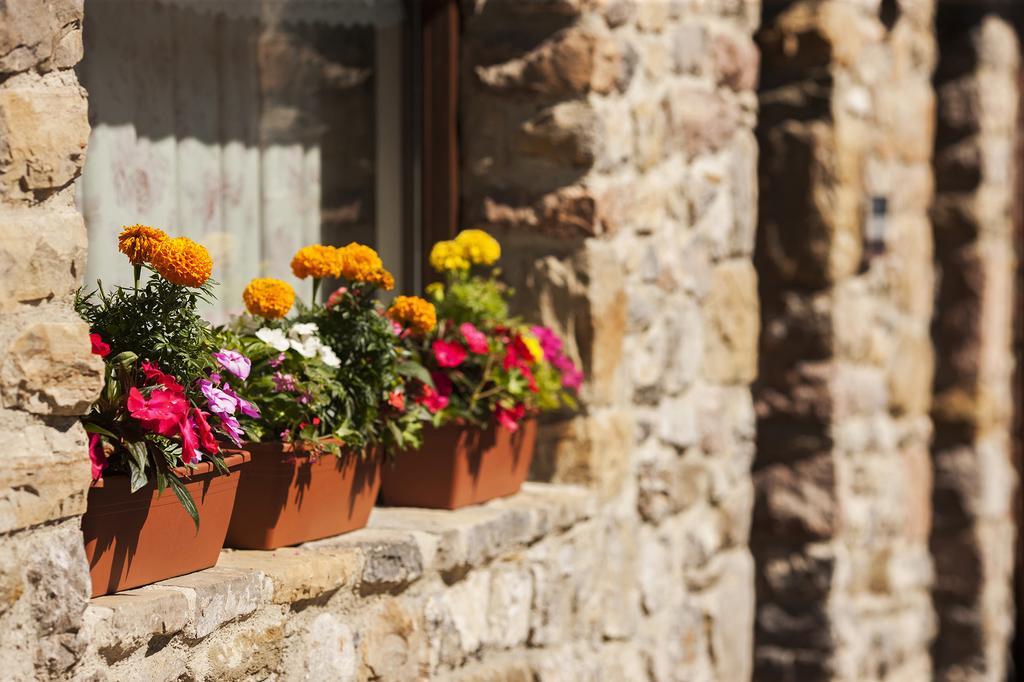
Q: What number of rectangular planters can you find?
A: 3